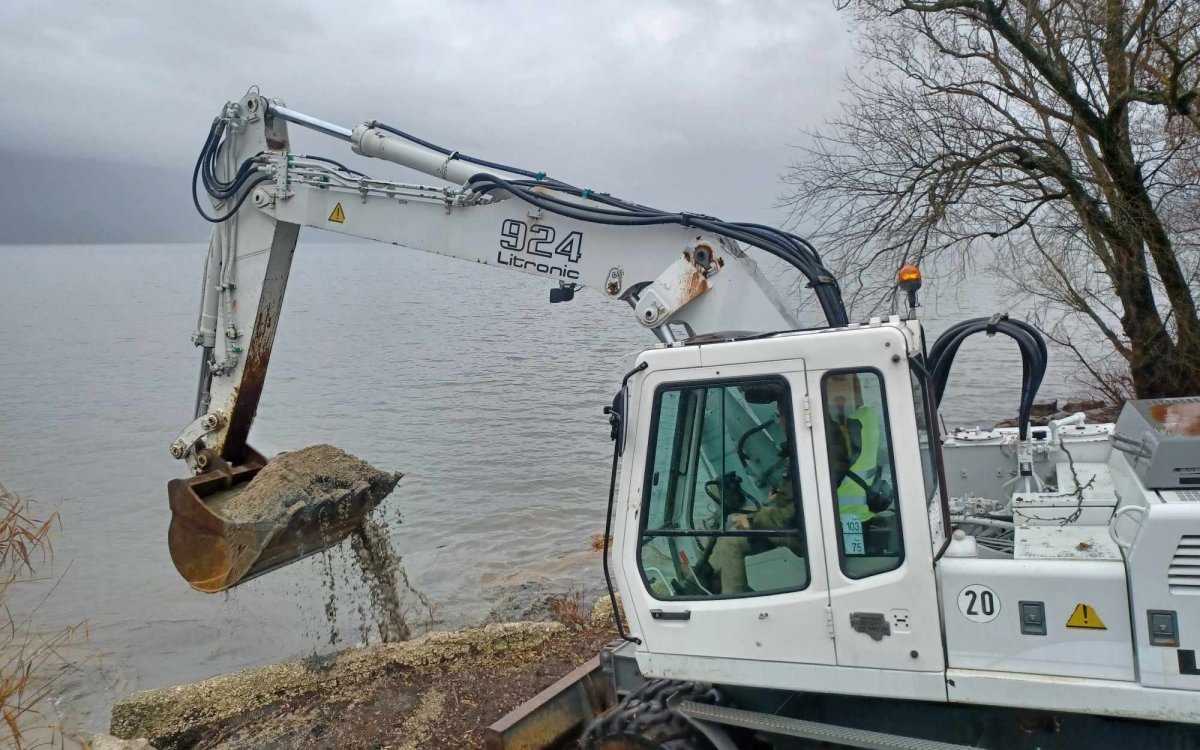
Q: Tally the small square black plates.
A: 2